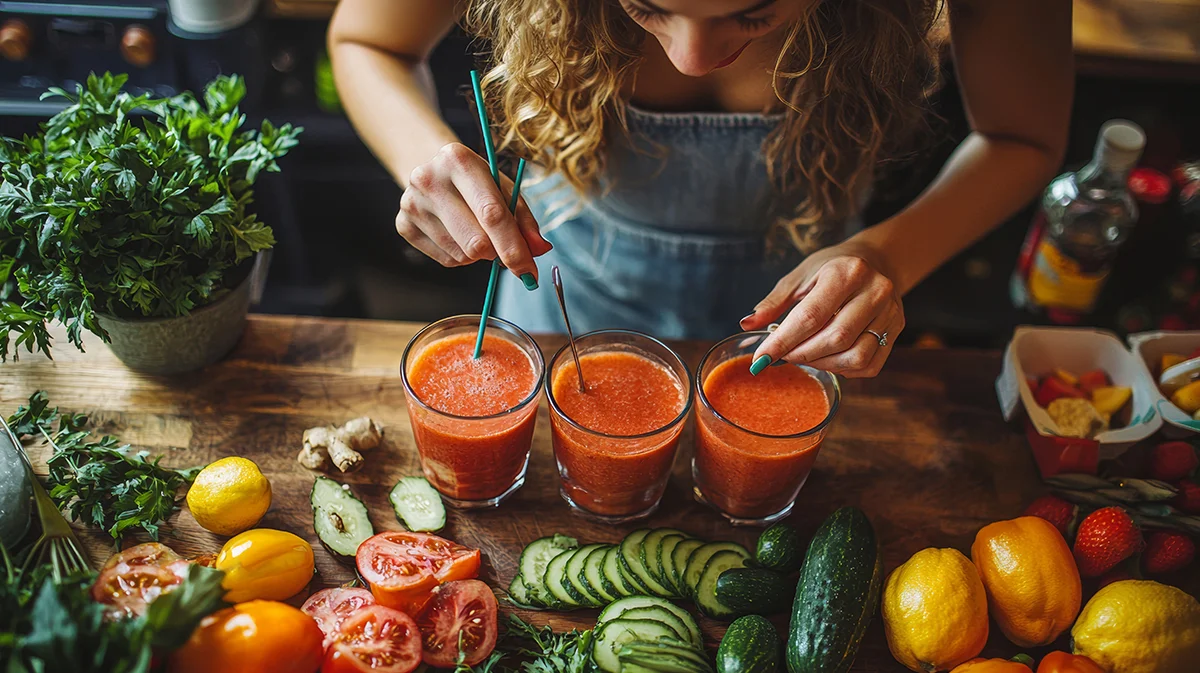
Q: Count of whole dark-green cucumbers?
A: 4